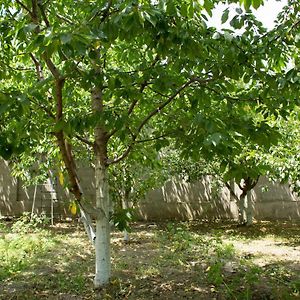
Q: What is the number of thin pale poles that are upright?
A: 2